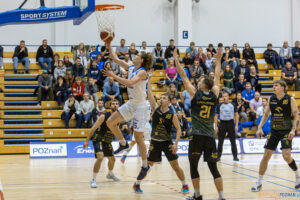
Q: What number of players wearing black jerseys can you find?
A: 4